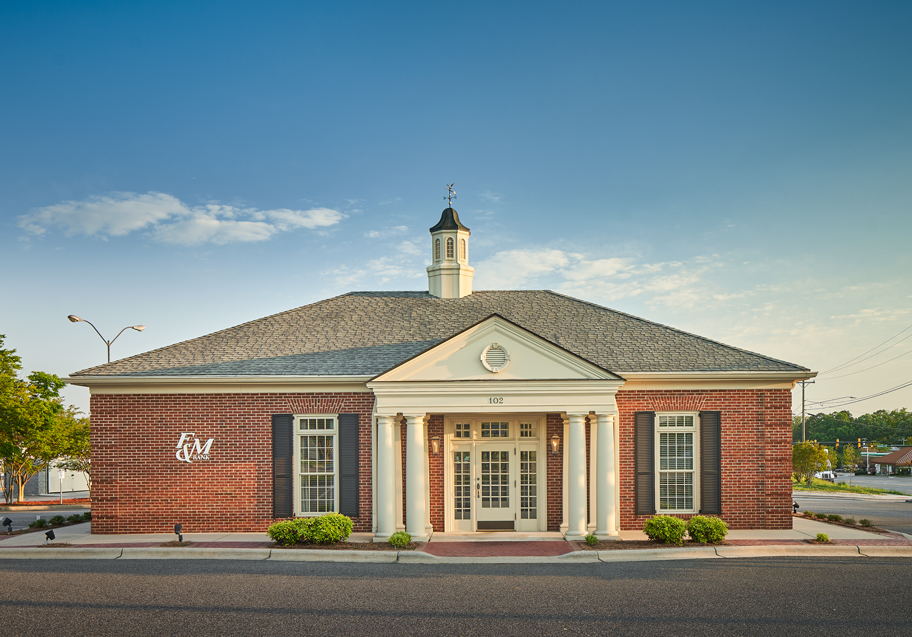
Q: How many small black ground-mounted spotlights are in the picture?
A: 4